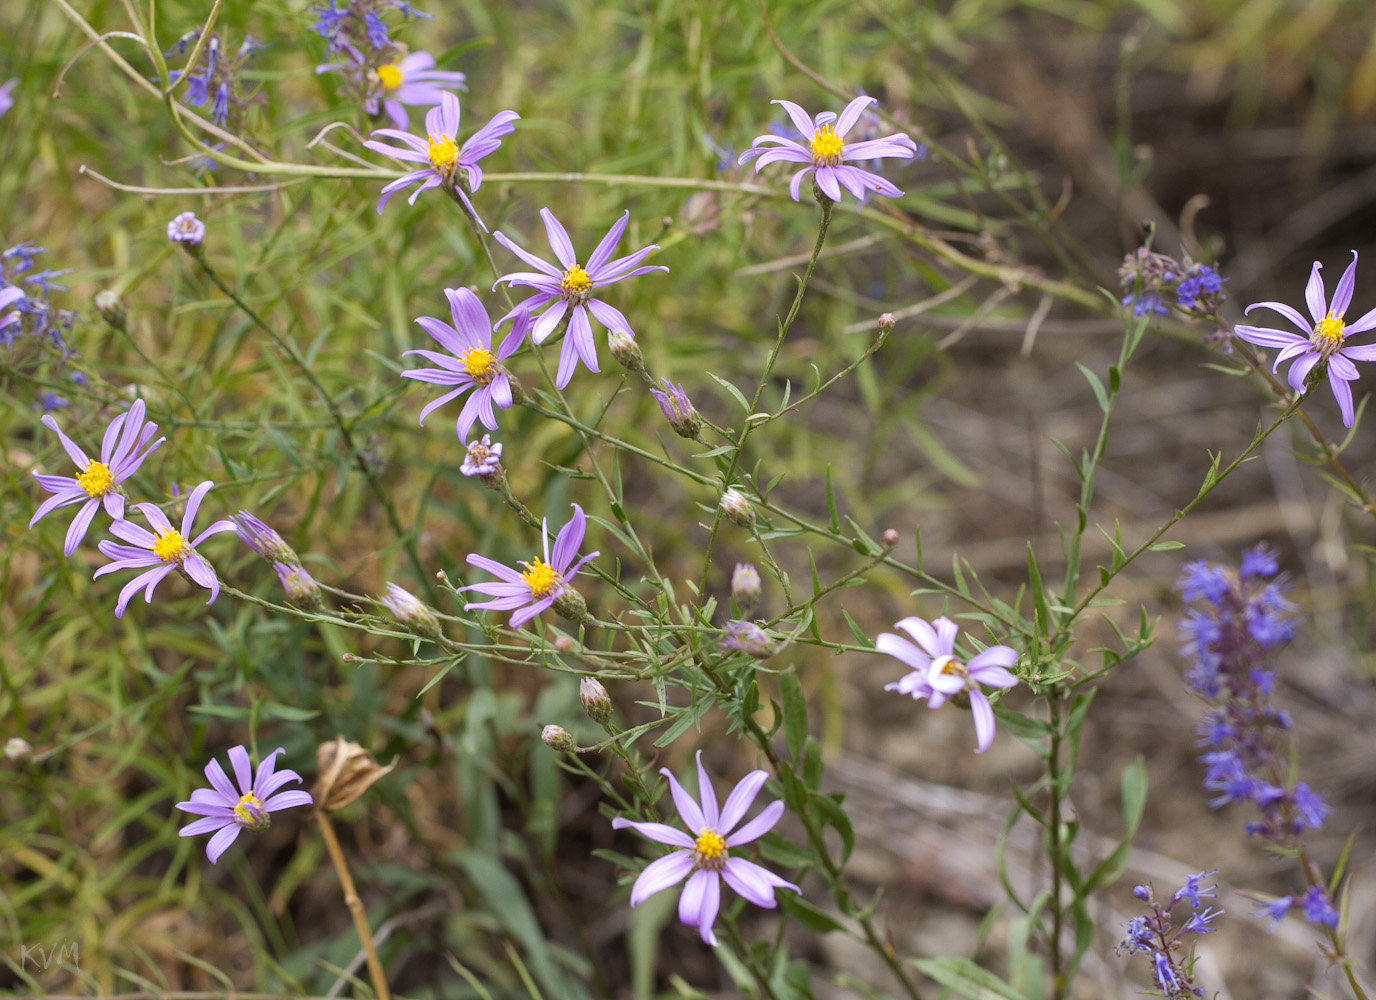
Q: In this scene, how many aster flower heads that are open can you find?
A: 12